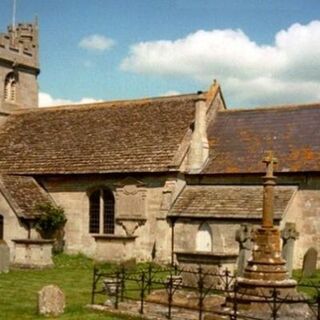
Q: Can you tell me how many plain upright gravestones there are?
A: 3